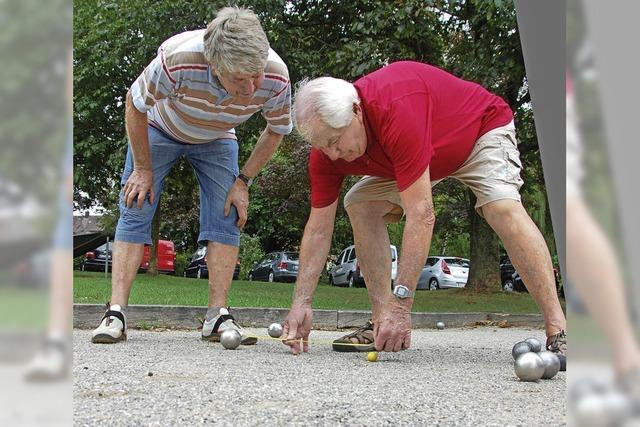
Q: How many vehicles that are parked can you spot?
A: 7